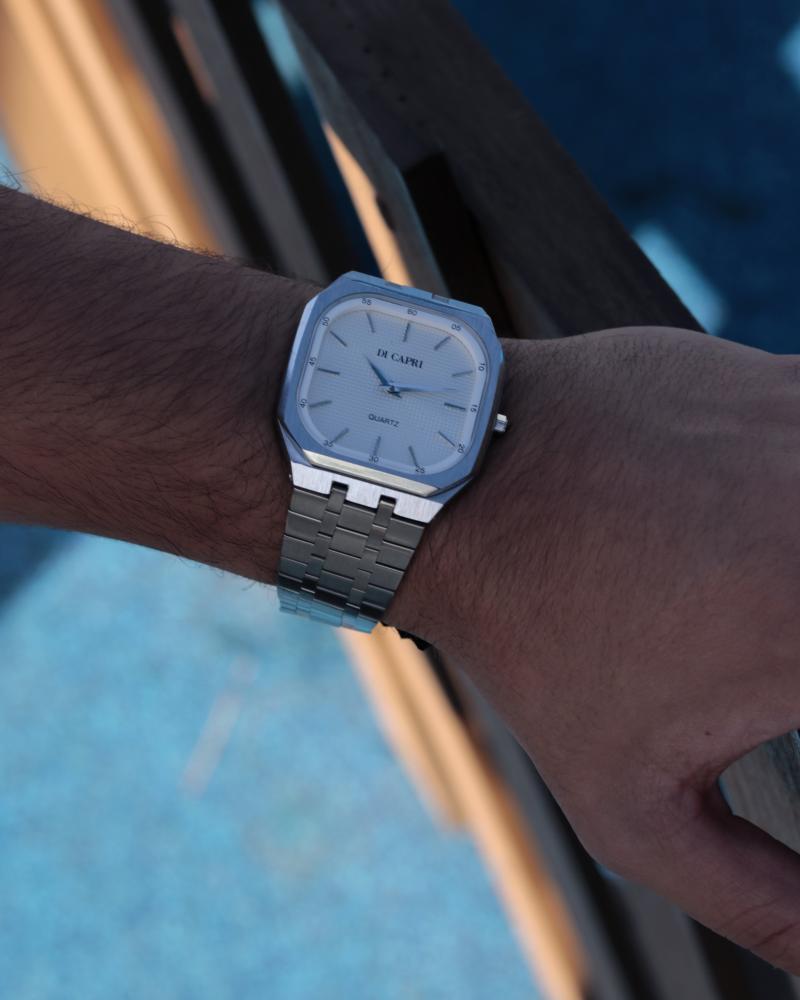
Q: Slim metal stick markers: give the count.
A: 12